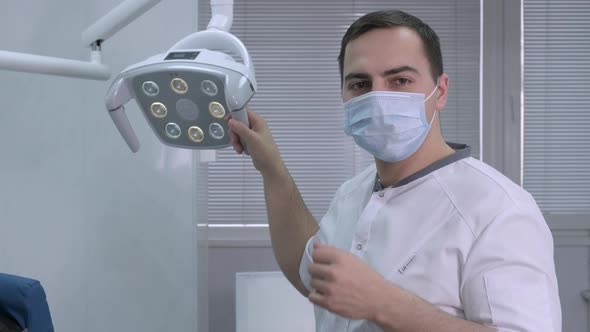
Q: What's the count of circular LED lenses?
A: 8